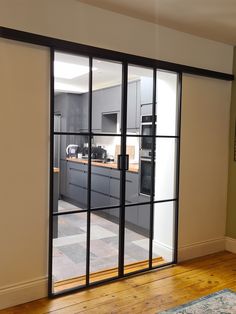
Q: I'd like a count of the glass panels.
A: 12